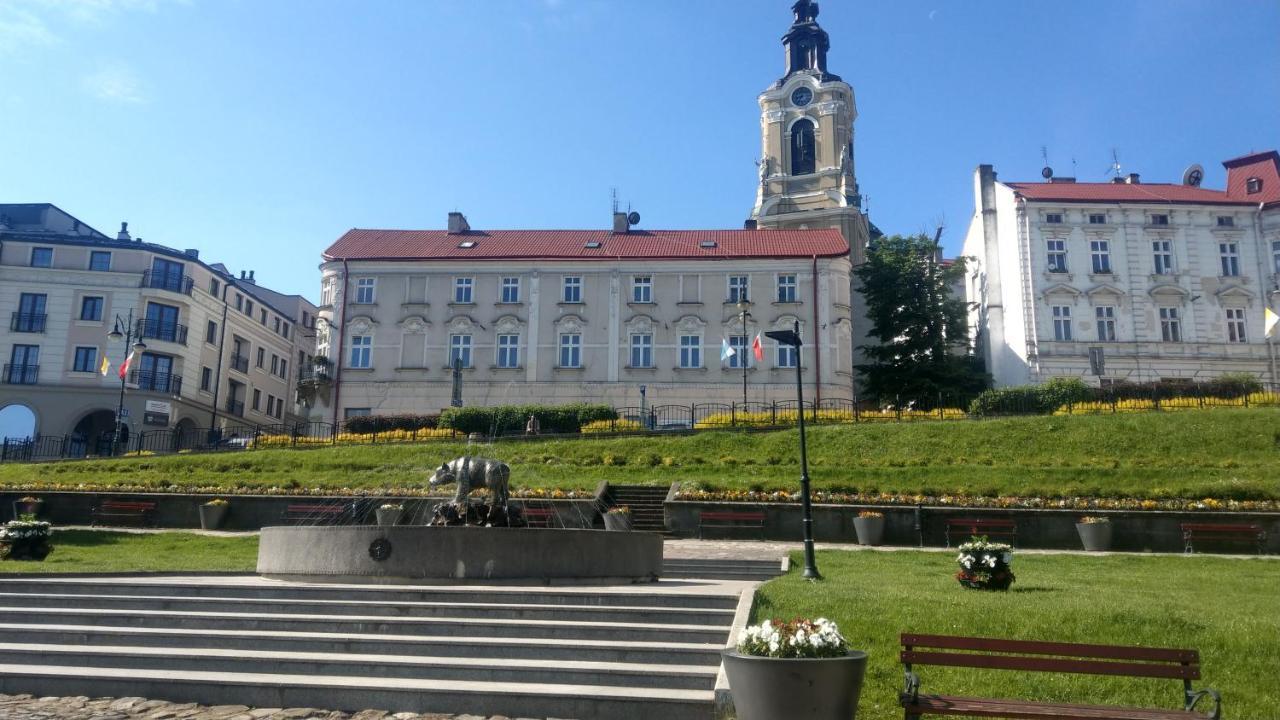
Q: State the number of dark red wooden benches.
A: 7